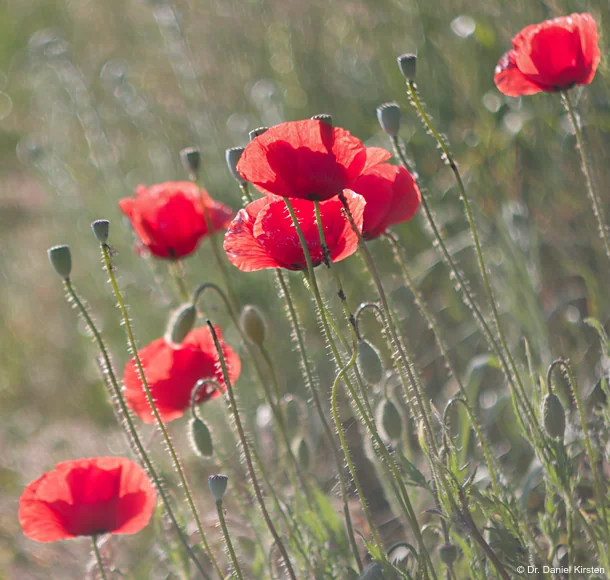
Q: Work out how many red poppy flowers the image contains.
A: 7